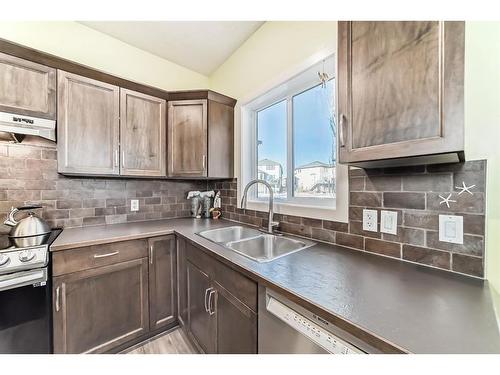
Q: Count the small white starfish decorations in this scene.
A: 2